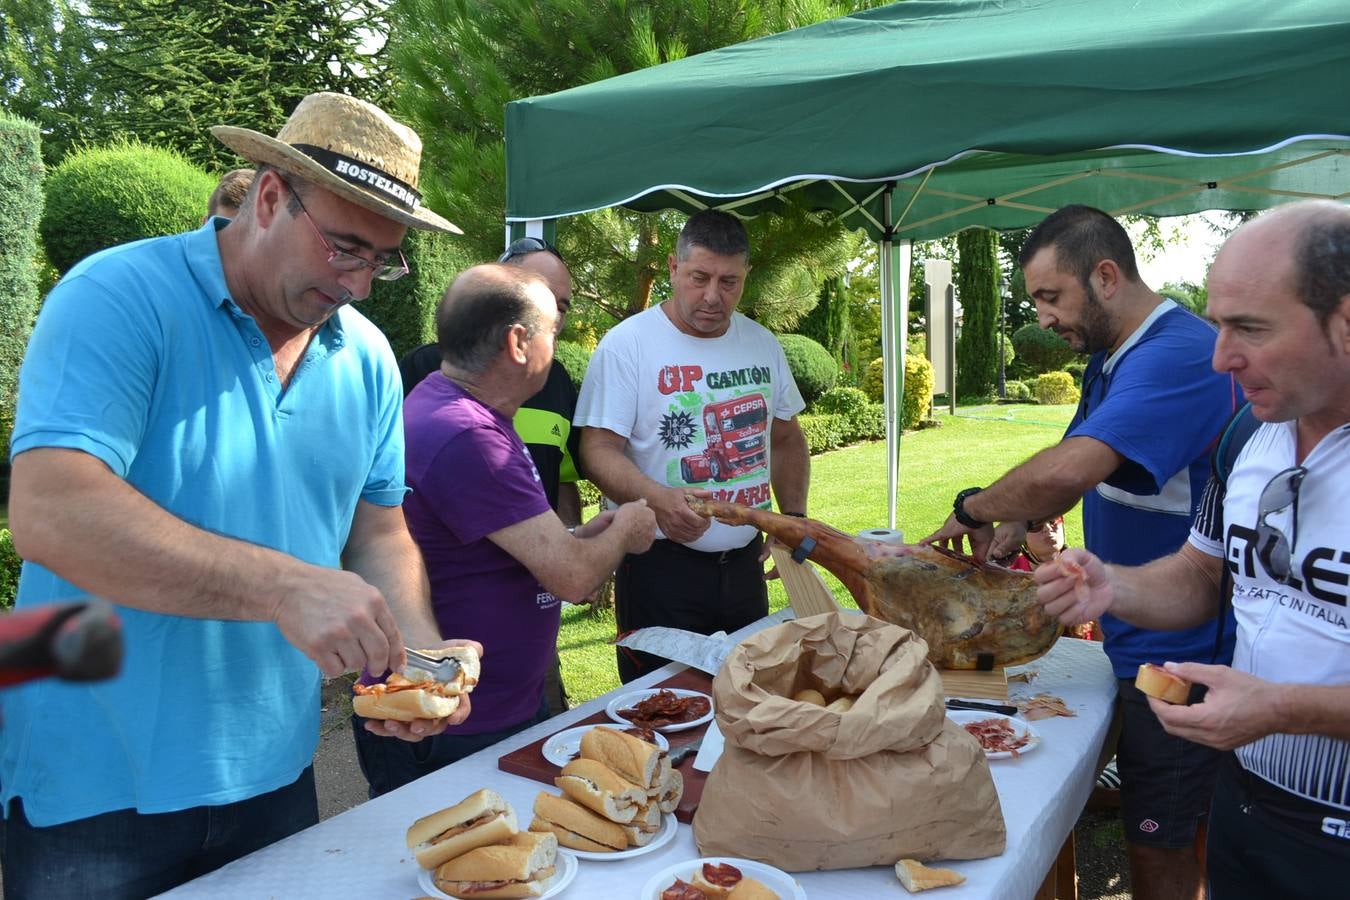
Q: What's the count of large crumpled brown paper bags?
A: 1